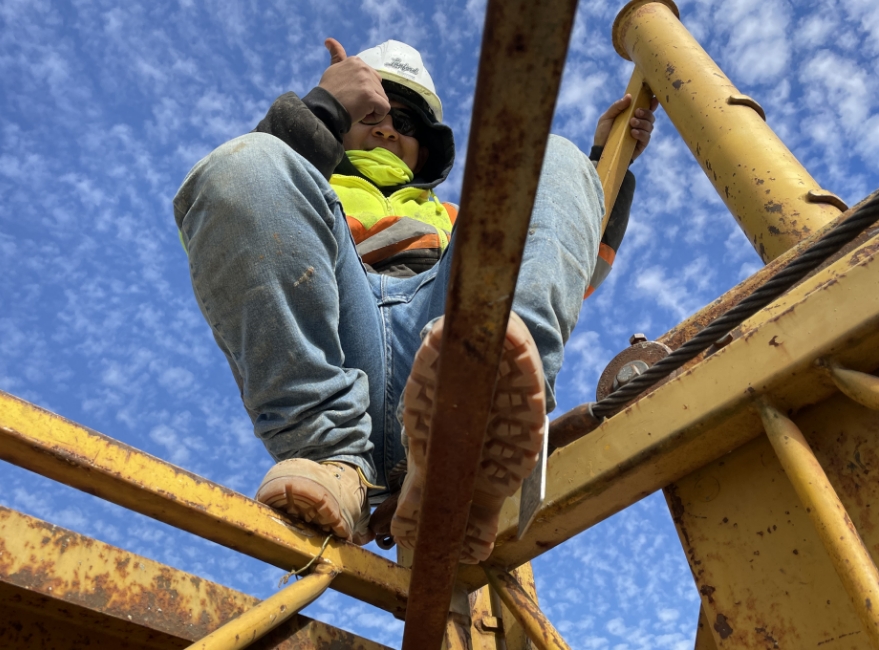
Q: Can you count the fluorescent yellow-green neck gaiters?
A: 1